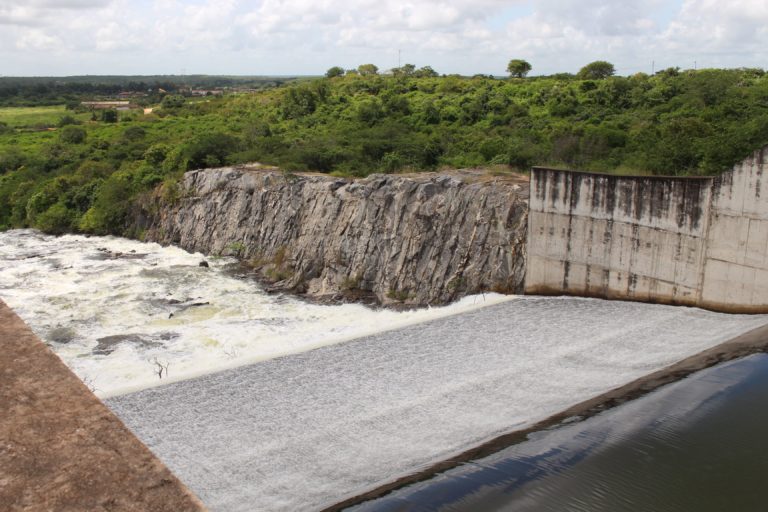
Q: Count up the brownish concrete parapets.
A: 1